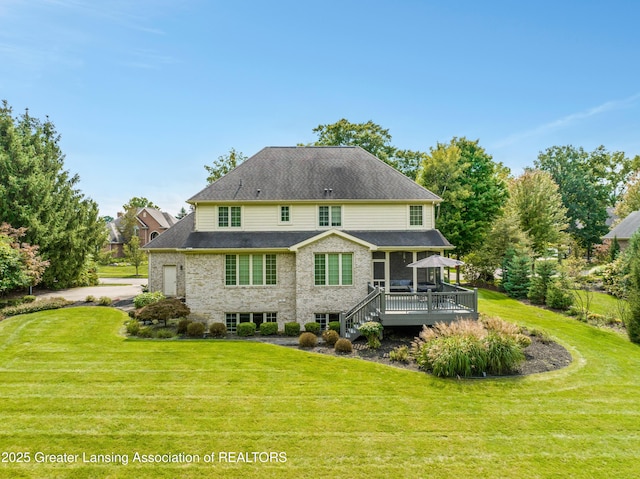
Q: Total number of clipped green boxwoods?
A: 5